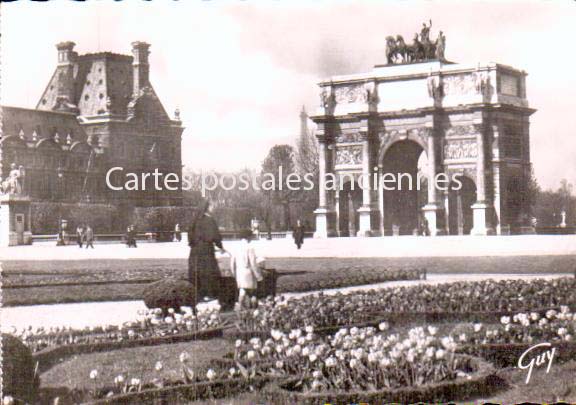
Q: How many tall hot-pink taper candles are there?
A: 0